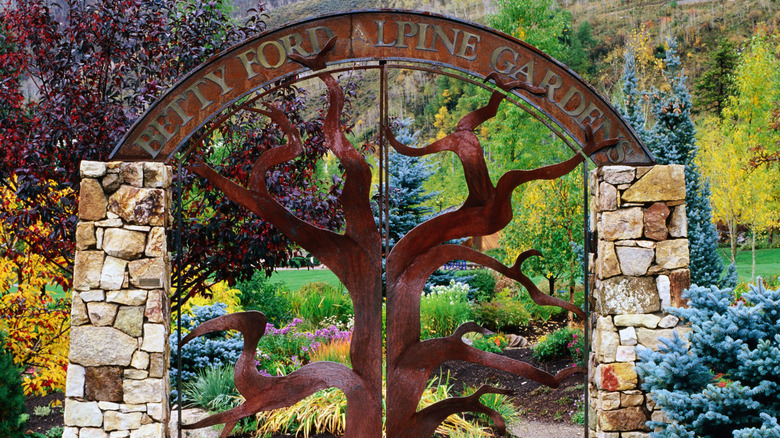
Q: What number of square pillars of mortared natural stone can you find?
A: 2